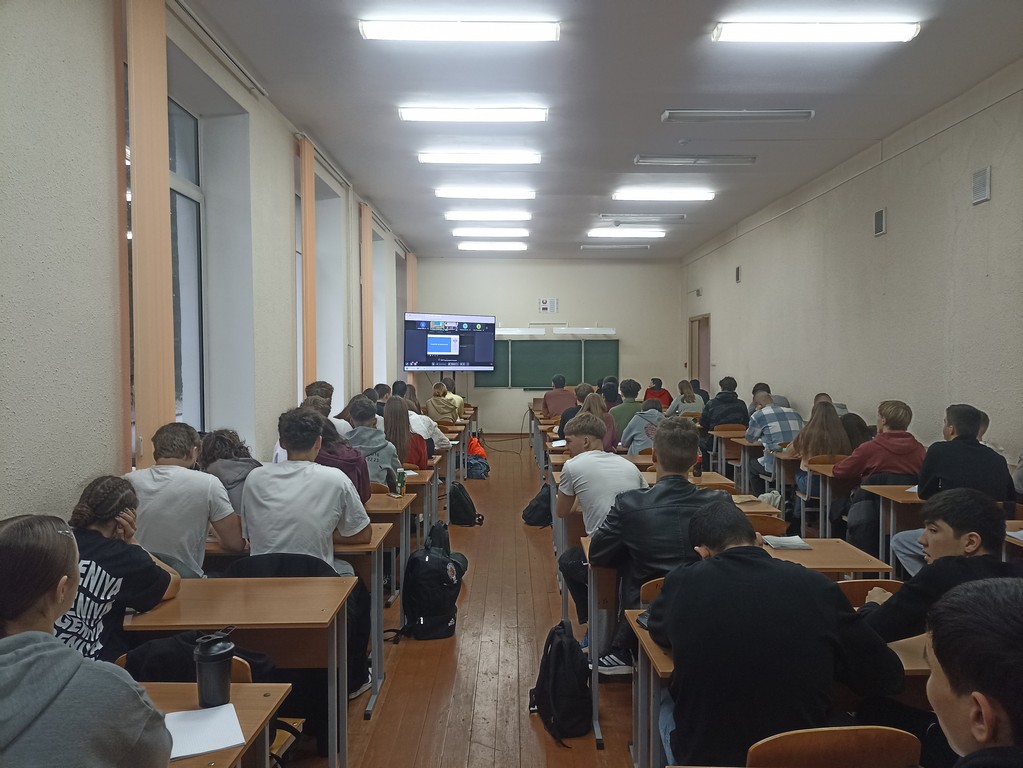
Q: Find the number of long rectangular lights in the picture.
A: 14